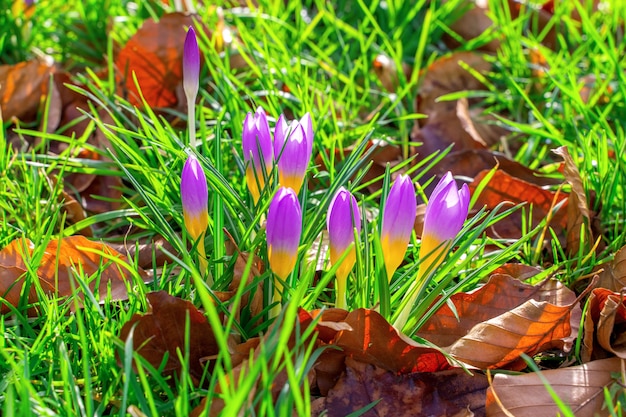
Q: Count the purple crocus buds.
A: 8